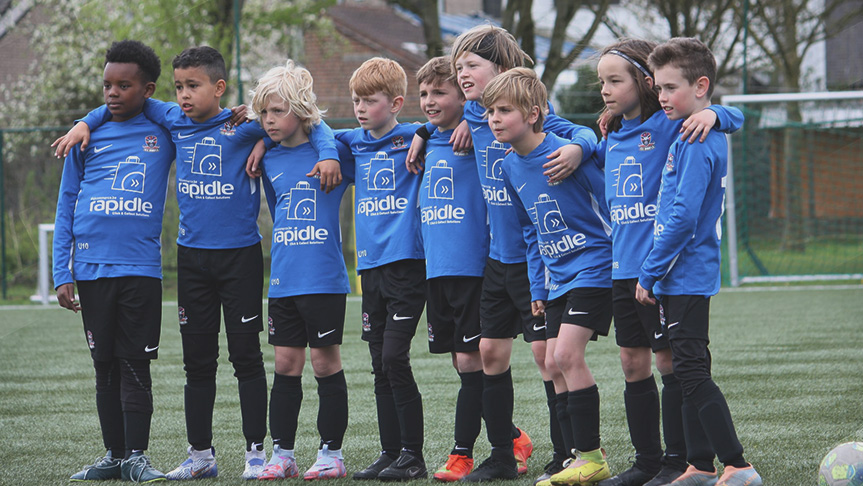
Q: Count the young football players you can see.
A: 9